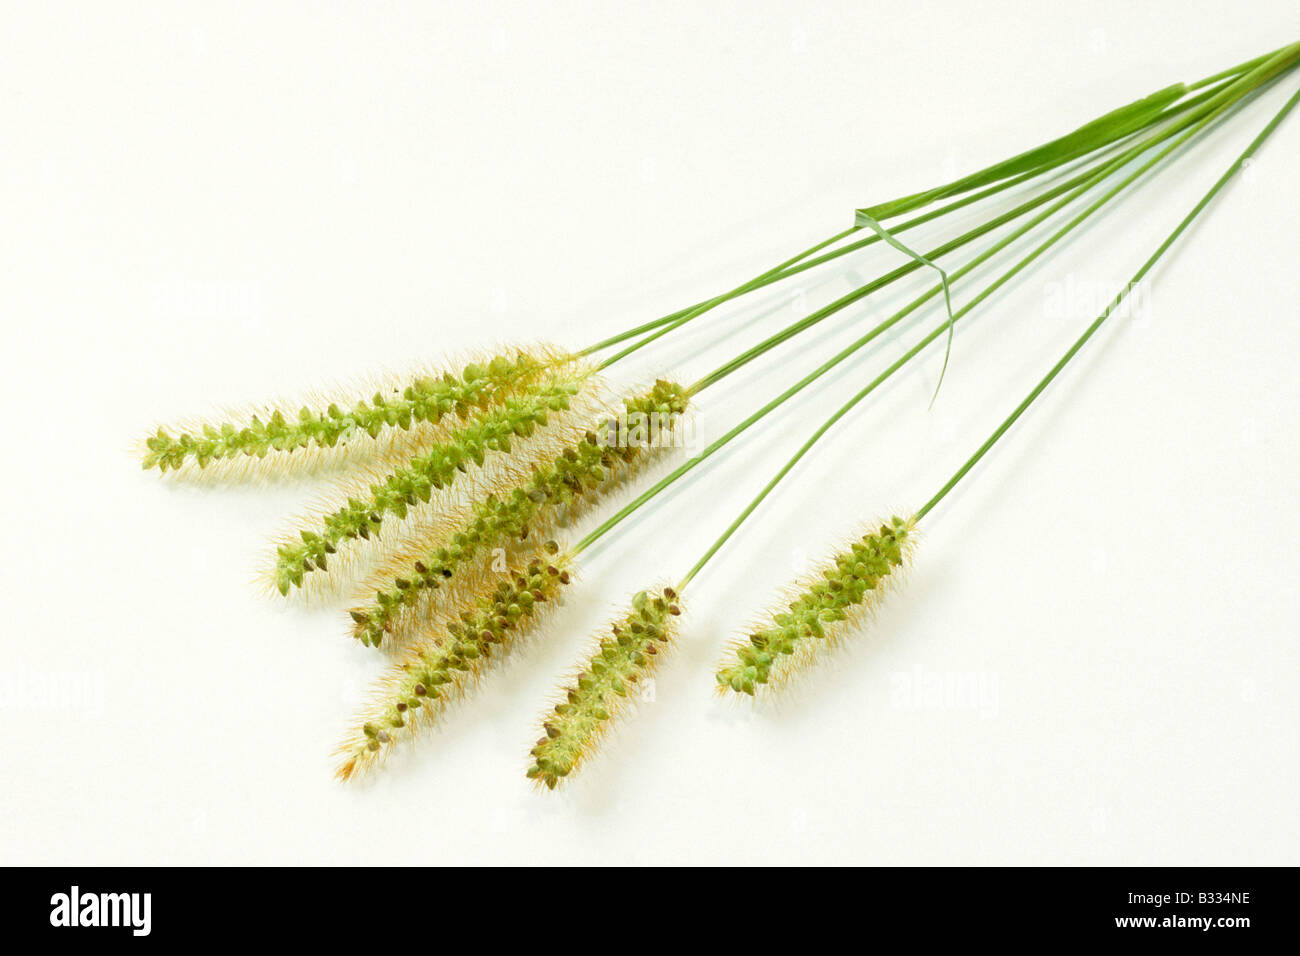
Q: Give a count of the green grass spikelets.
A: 6